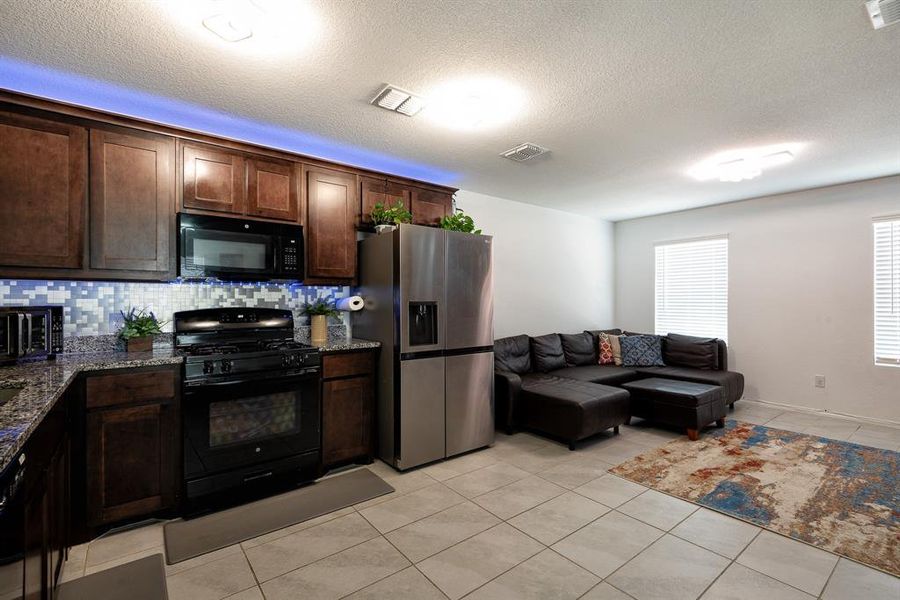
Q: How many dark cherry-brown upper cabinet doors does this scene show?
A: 7